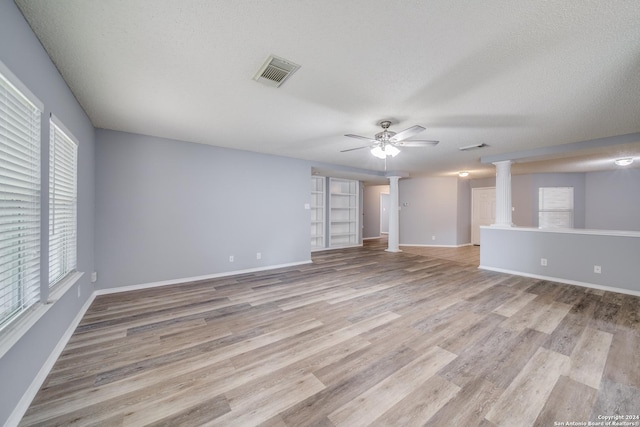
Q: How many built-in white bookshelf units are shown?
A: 2